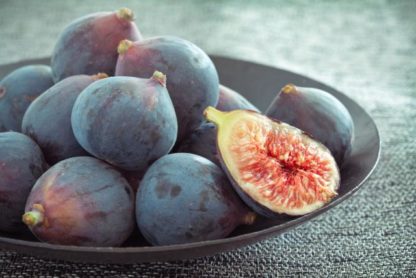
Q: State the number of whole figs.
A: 10